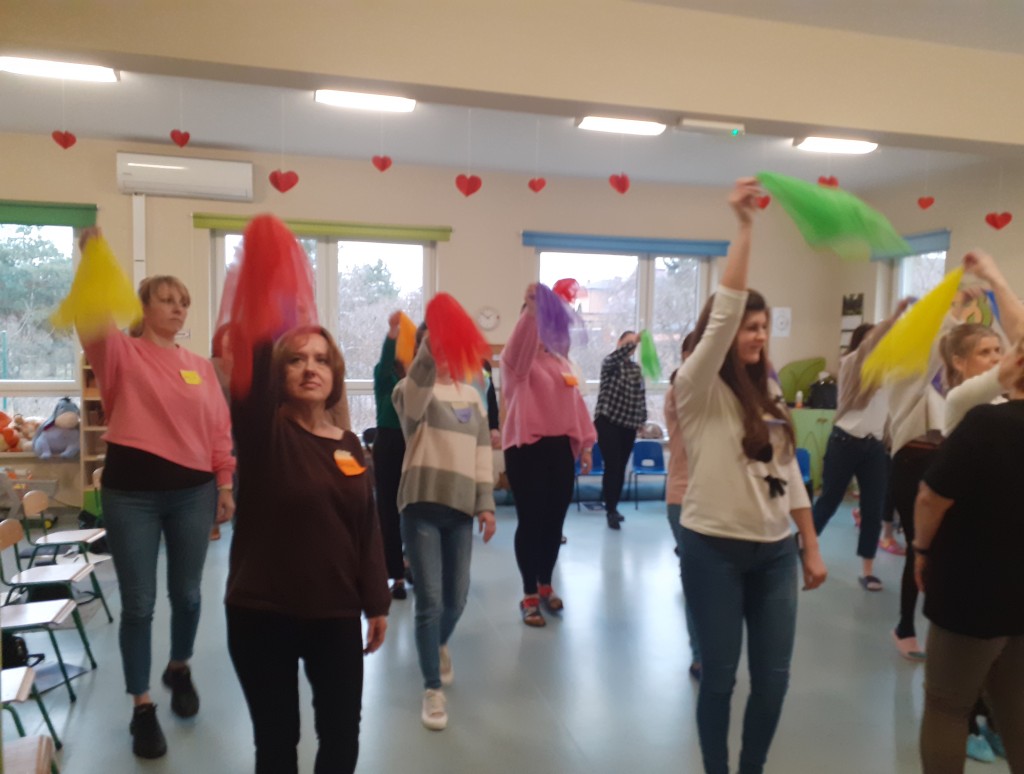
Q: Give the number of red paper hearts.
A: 11